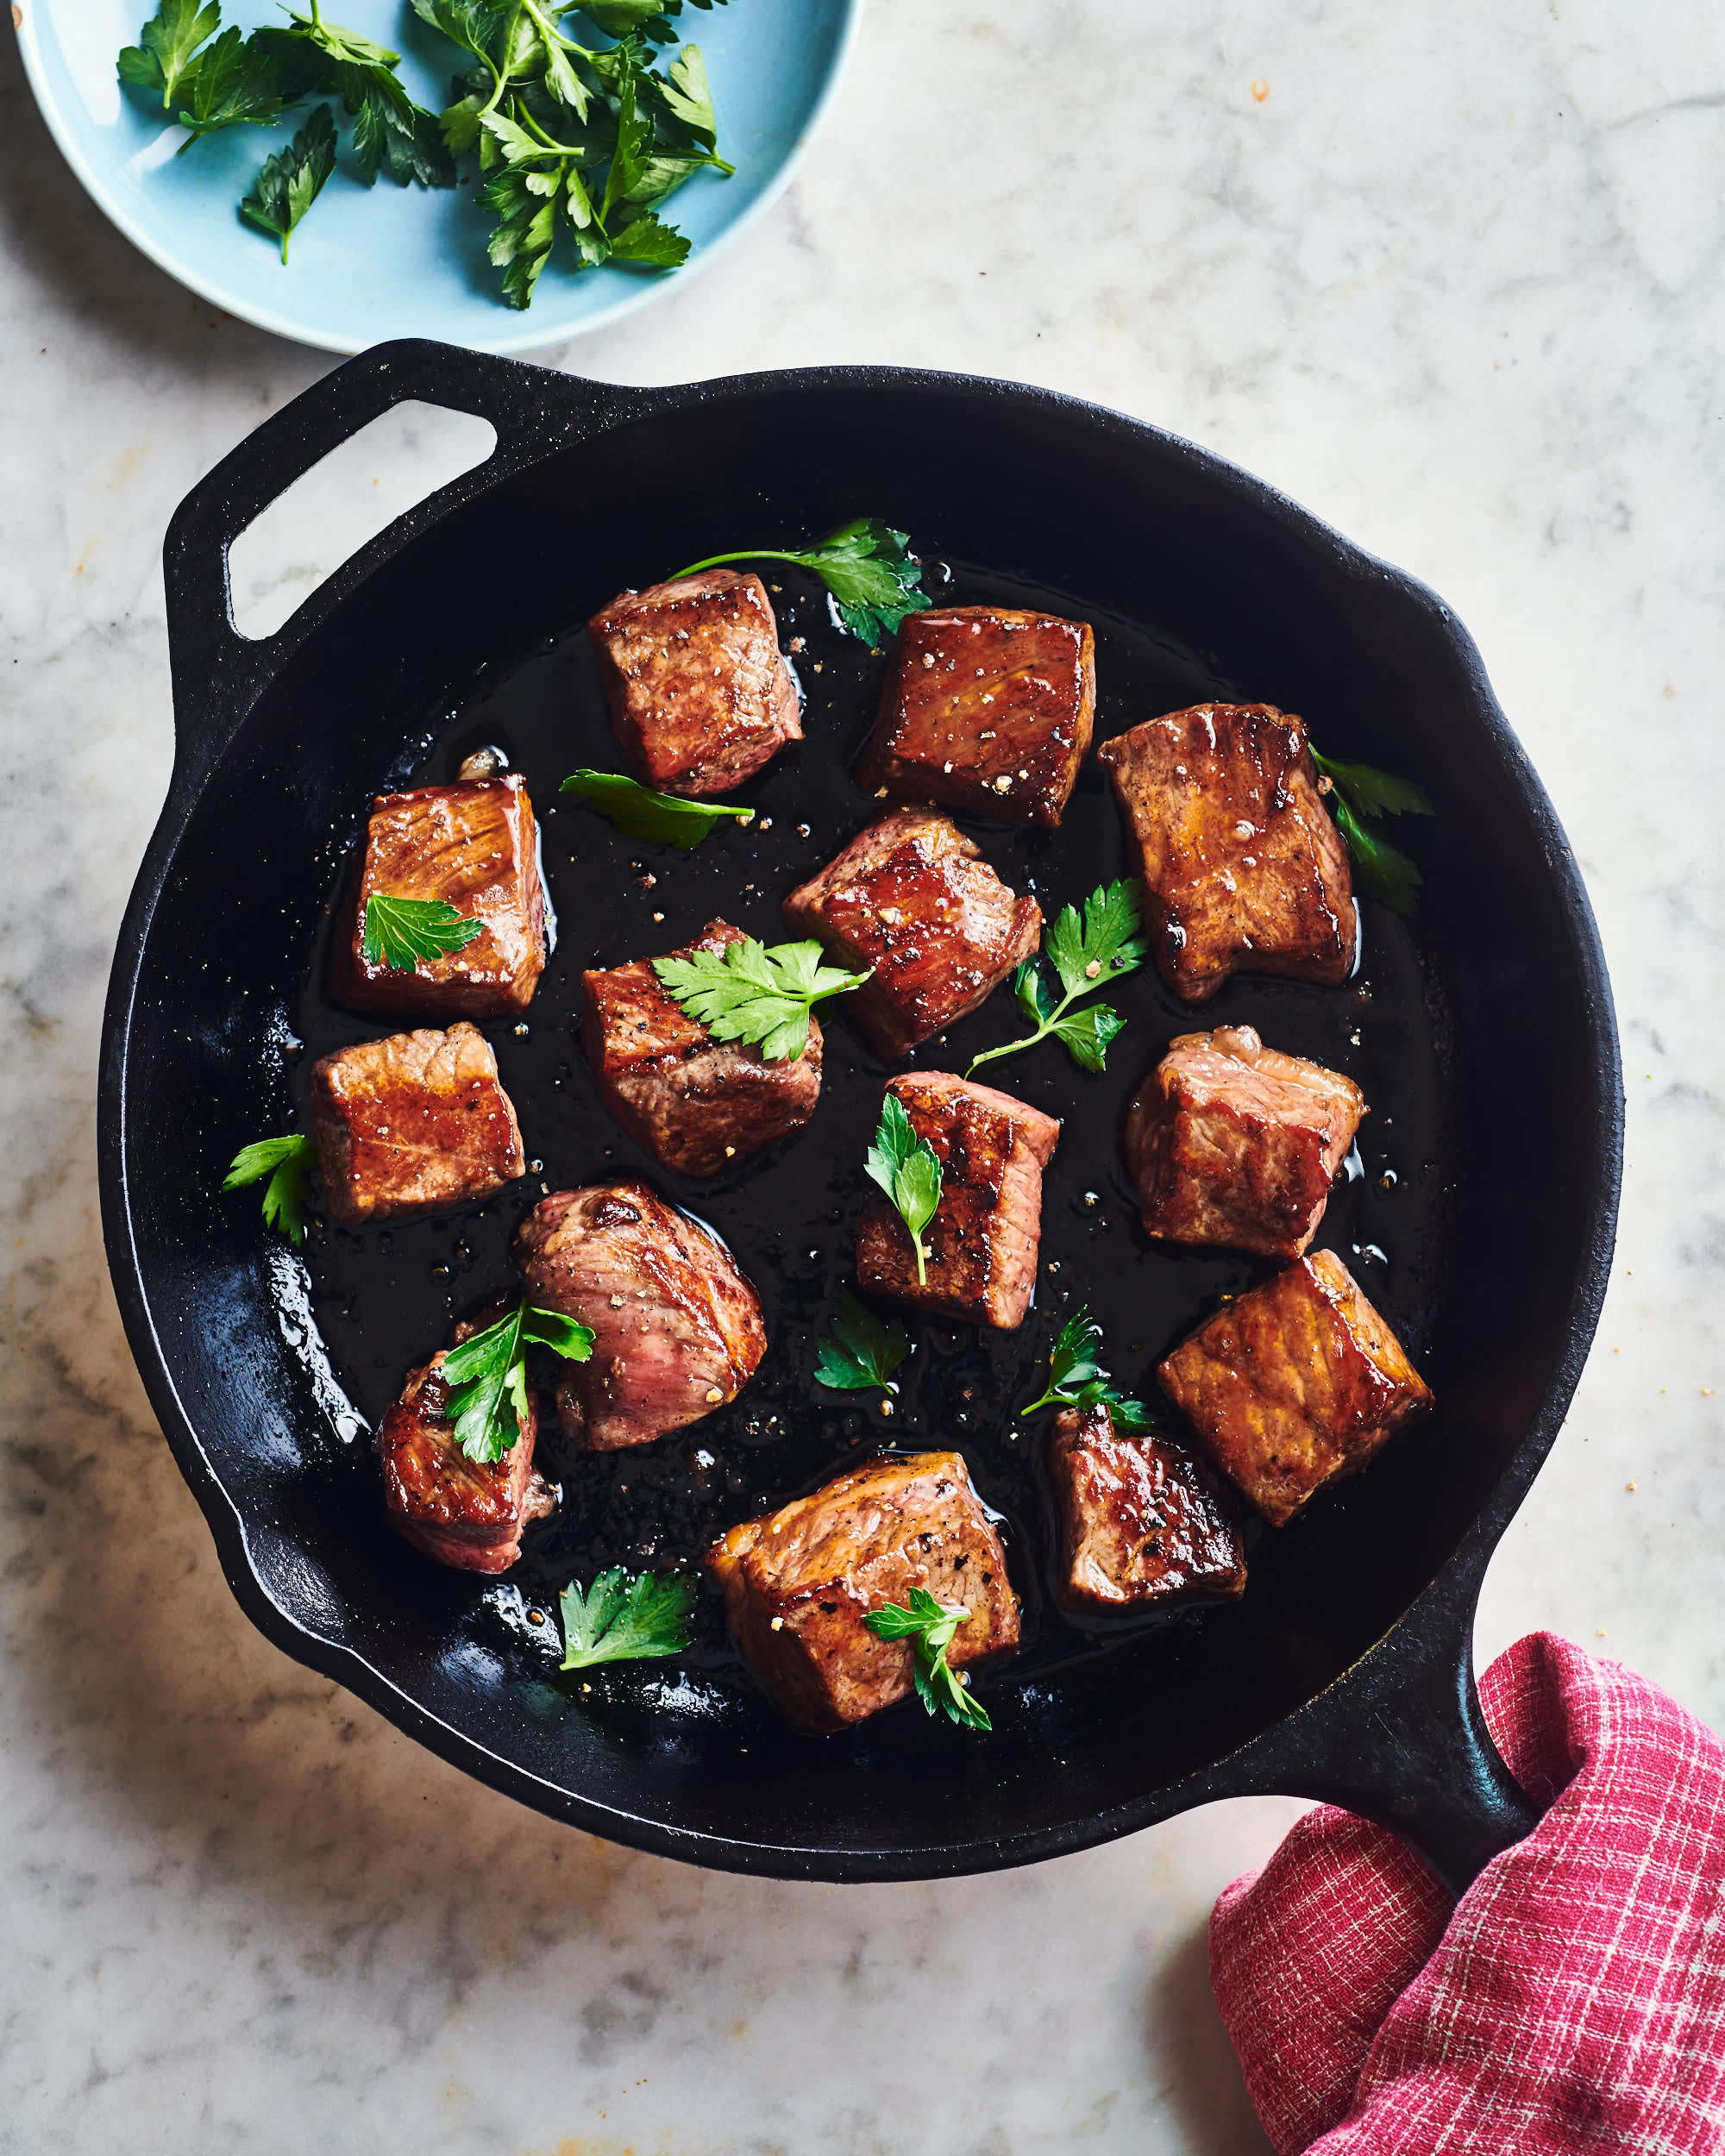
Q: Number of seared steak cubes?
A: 14